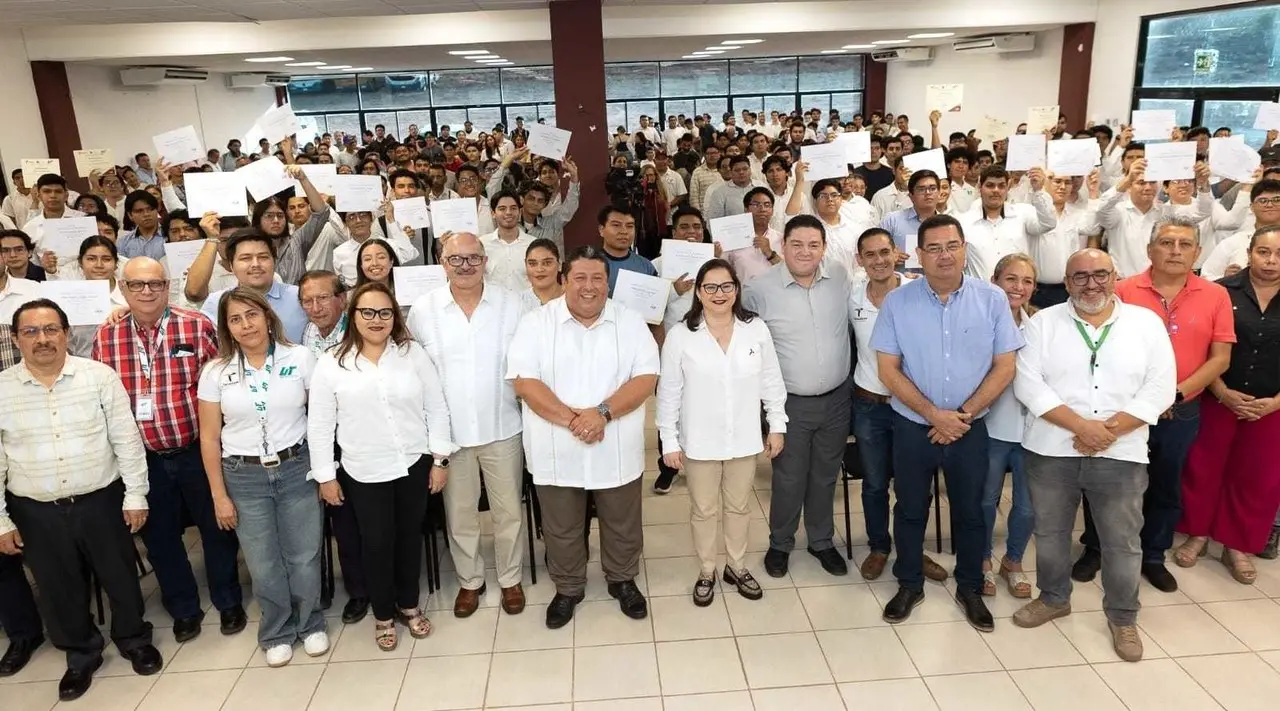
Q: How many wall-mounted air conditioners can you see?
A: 4